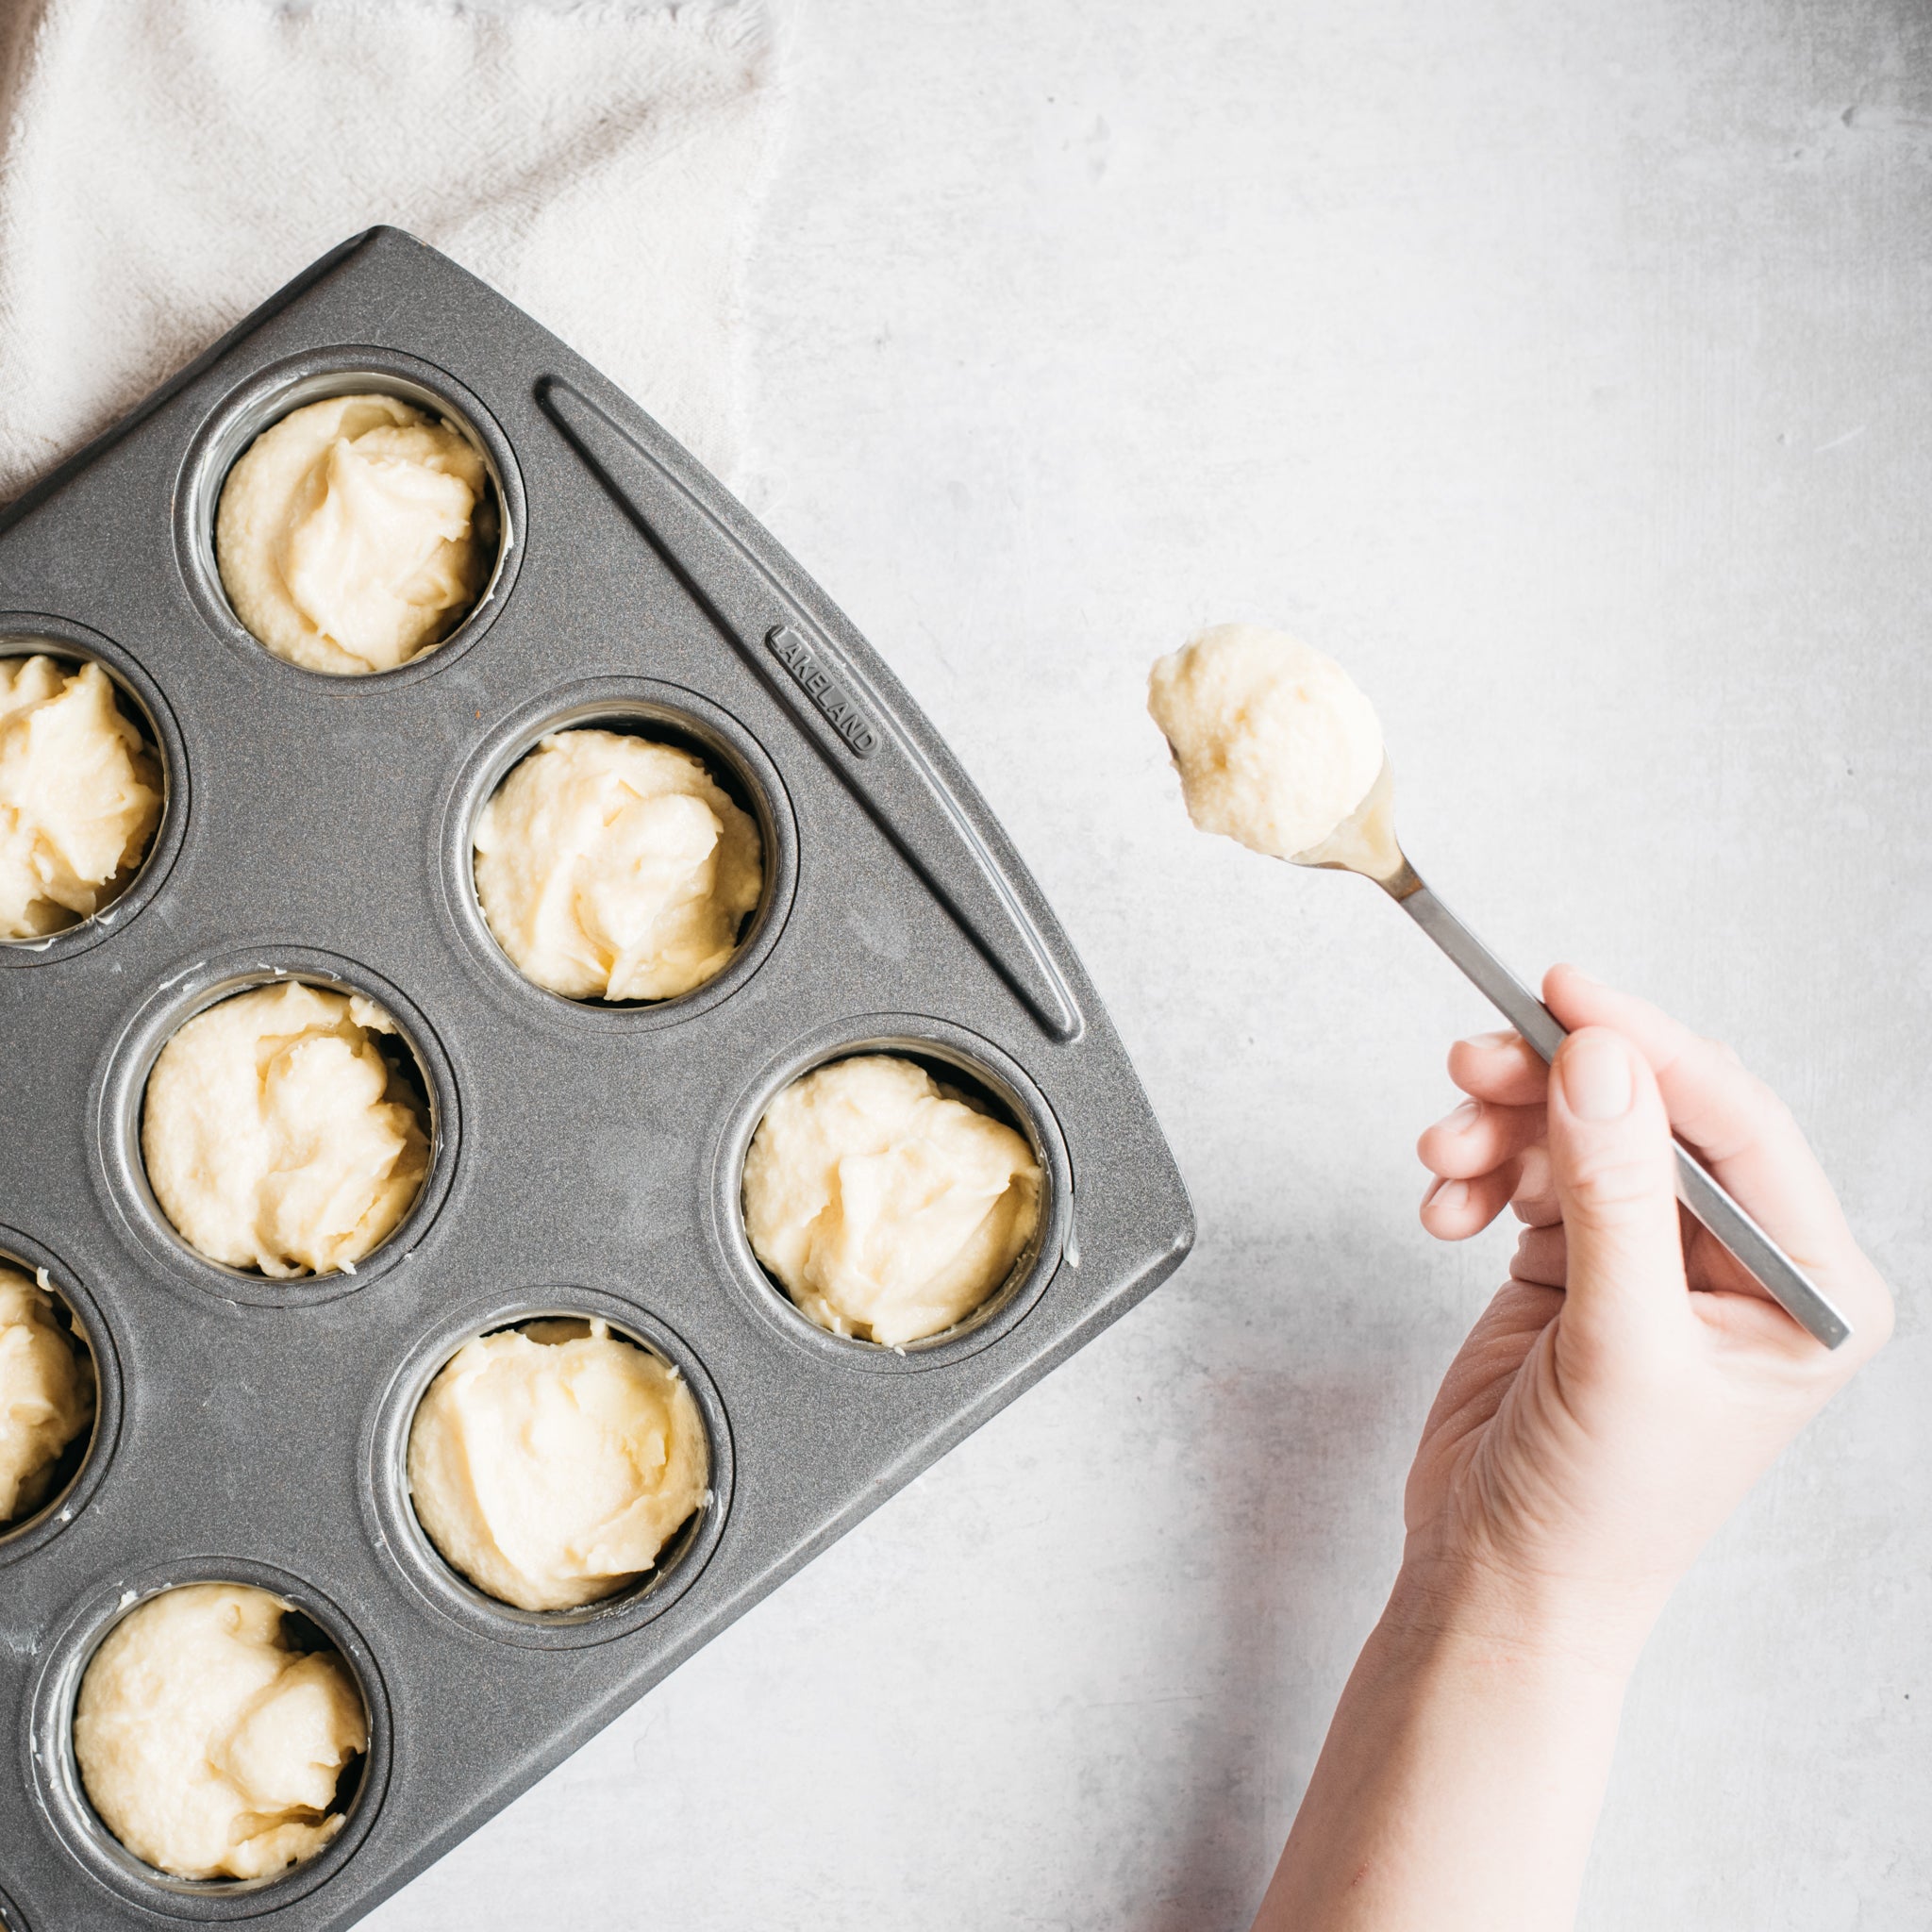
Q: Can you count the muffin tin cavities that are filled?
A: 8